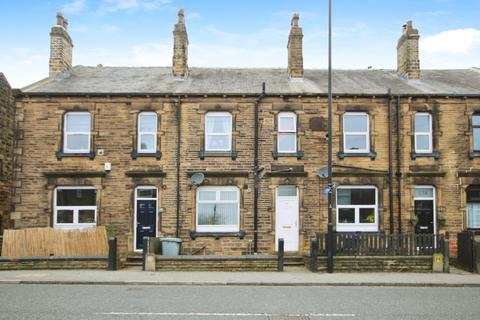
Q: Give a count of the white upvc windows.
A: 9